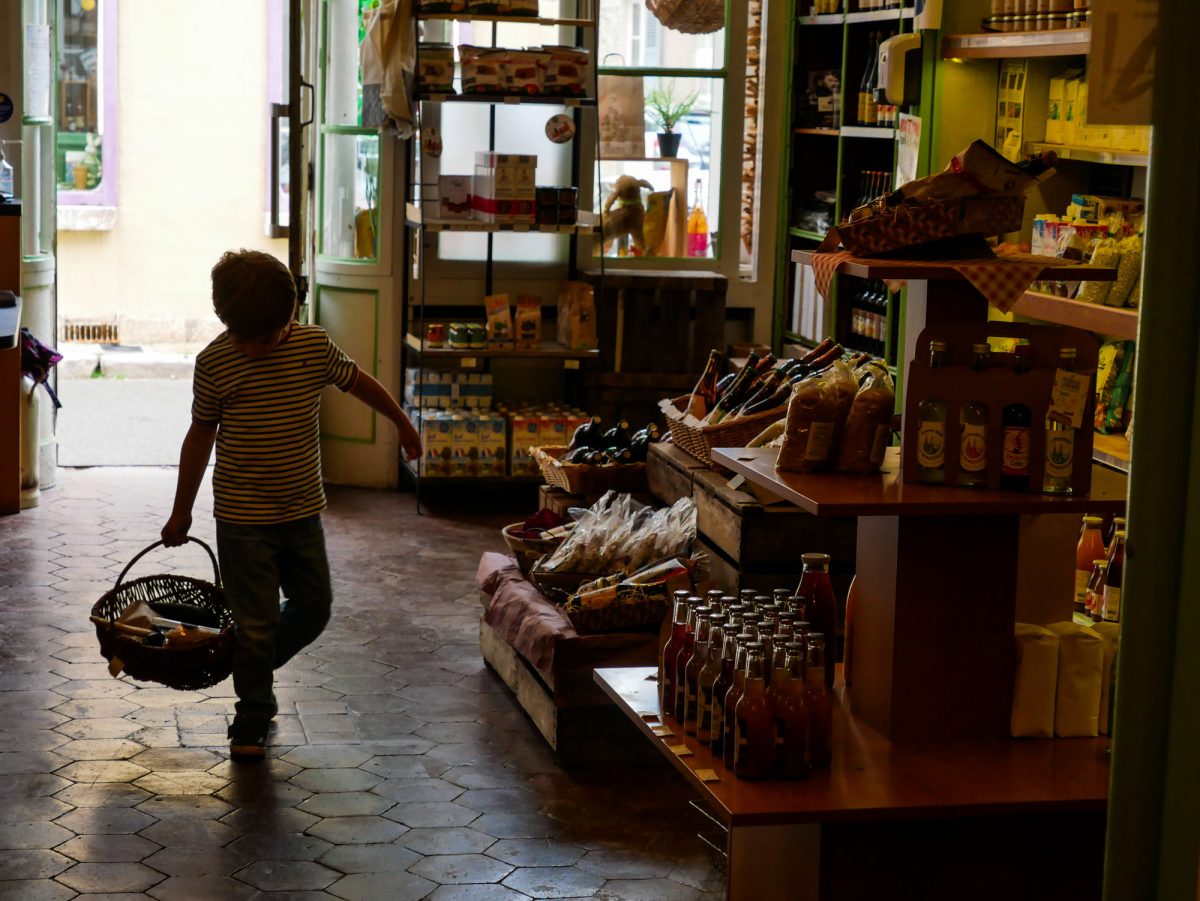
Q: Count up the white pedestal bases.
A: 0